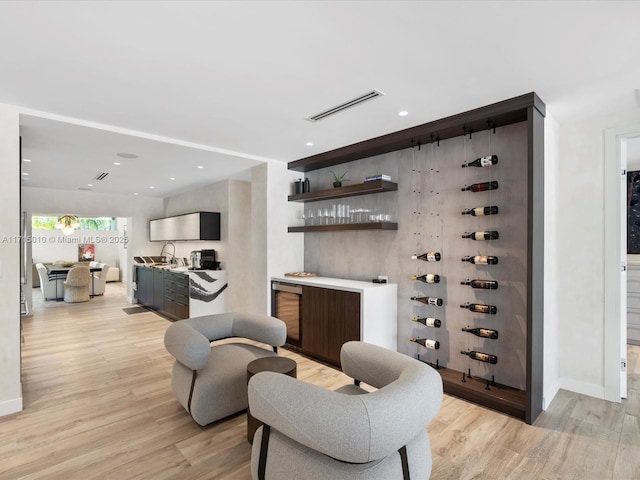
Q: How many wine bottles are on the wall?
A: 14